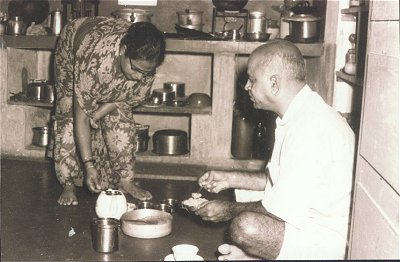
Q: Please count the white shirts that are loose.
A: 1